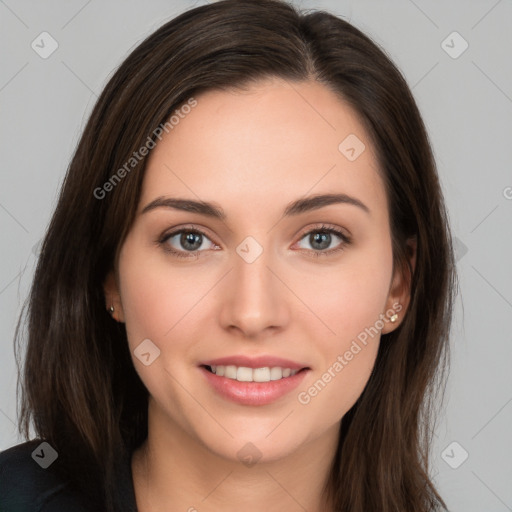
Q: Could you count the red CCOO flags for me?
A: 0